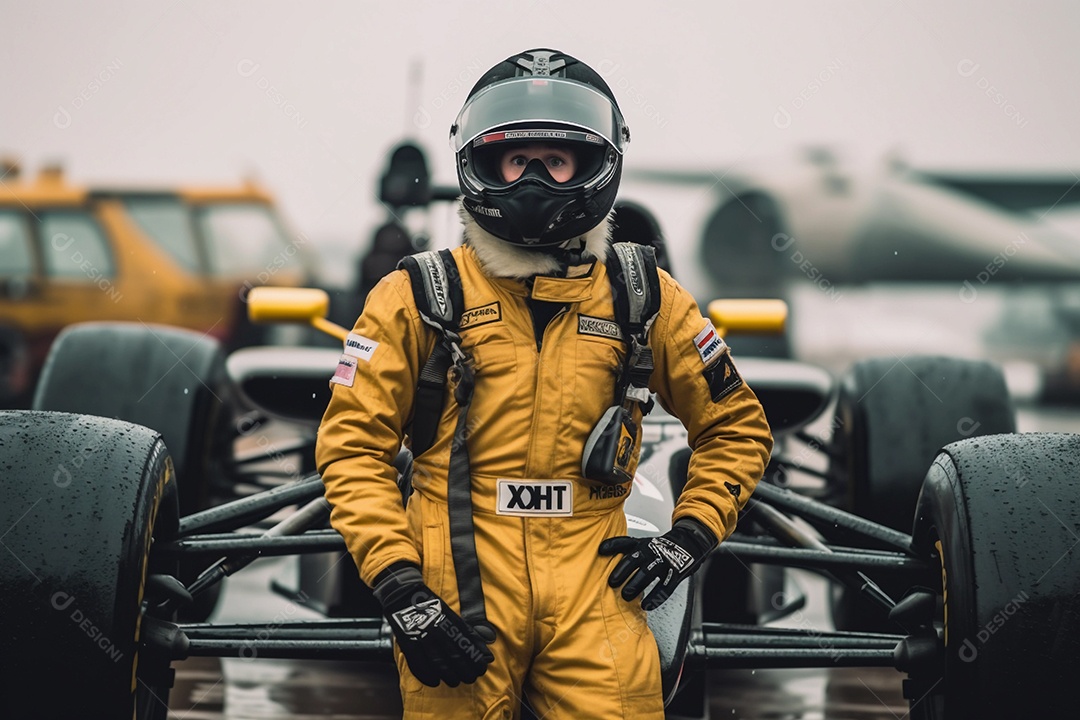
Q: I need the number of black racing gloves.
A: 2